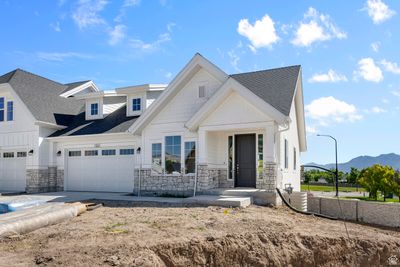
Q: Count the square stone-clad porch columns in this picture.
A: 2